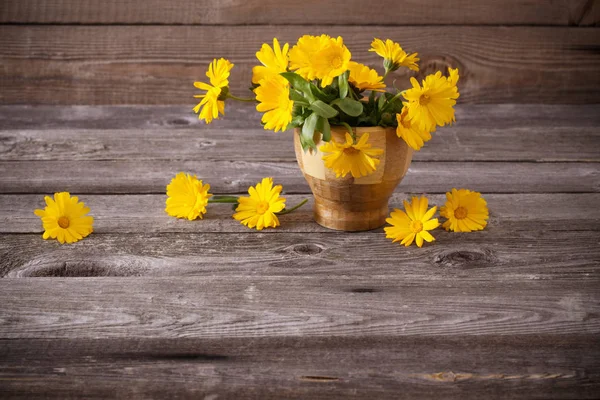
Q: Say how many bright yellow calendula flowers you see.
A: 15